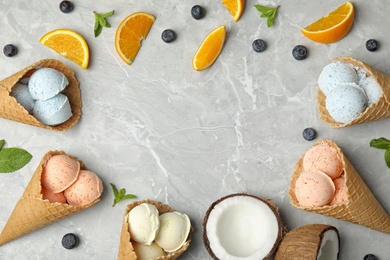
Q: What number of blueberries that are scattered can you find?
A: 10